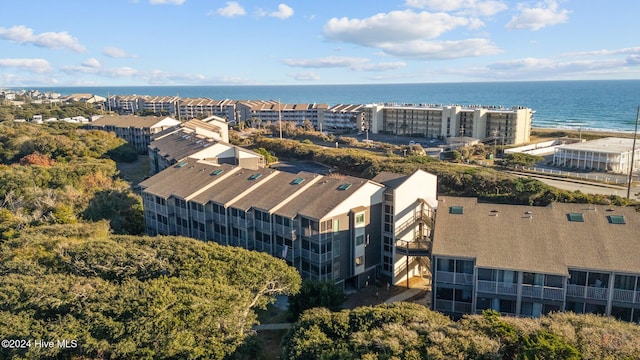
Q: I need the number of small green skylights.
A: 8